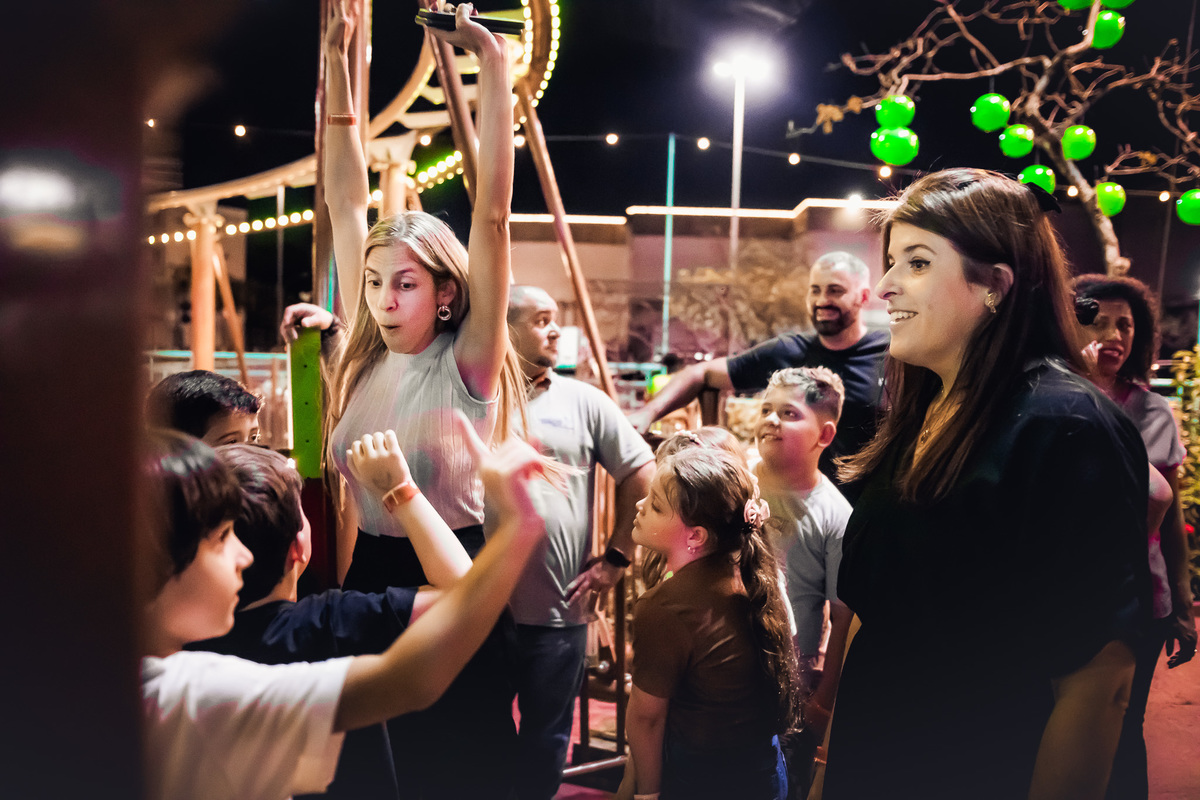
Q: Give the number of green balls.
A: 11